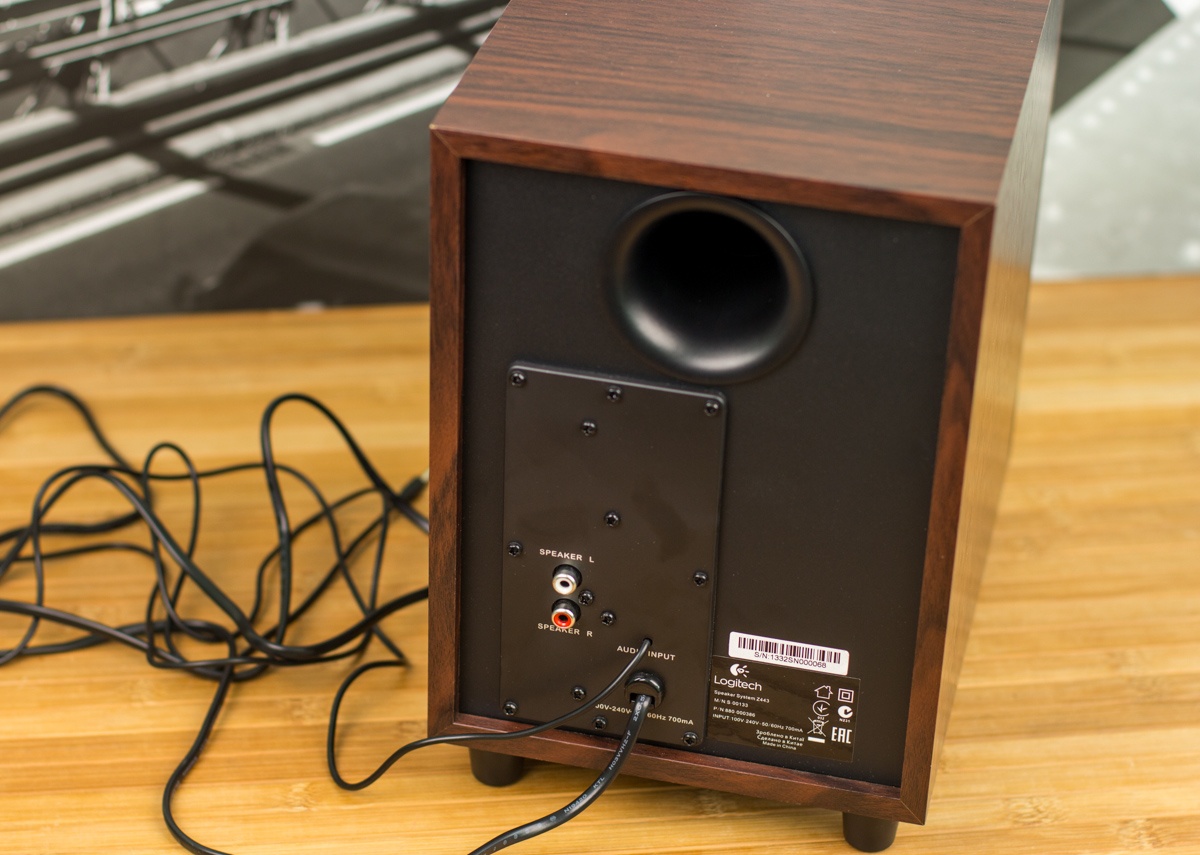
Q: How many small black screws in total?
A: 13